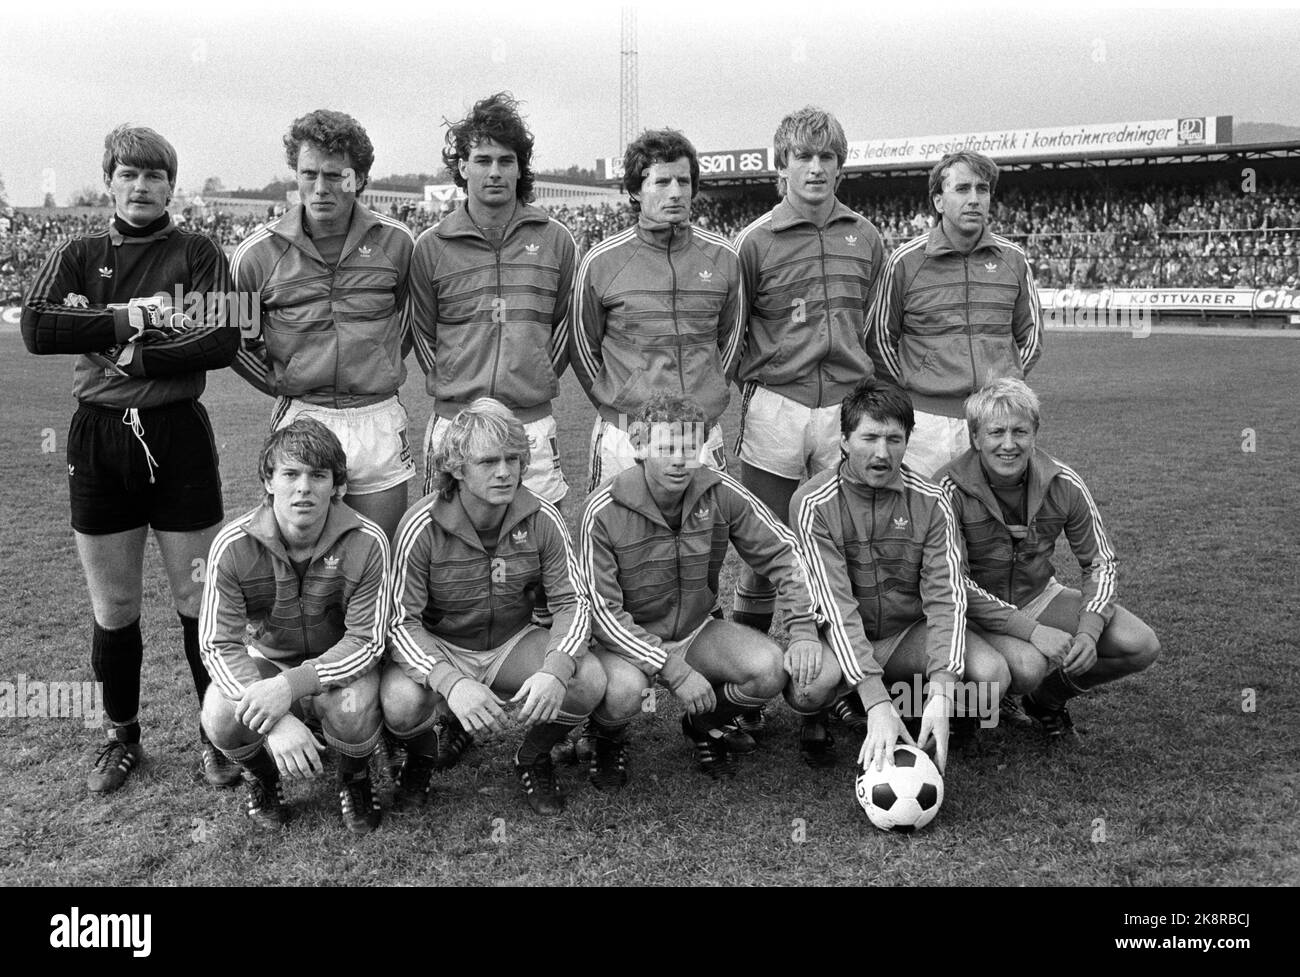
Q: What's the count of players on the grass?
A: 11